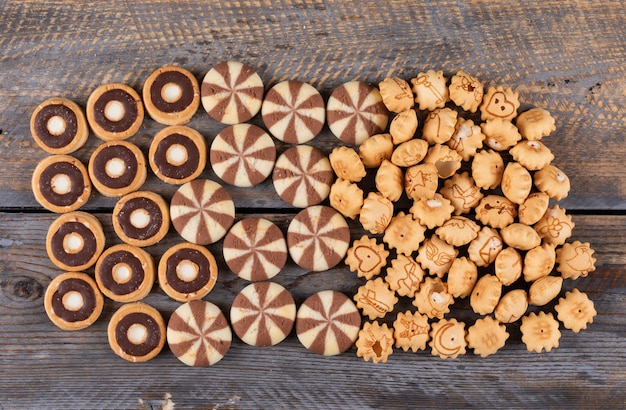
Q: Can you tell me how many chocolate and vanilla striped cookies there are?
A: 11